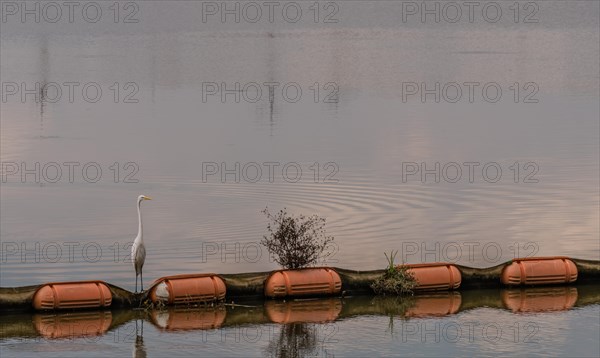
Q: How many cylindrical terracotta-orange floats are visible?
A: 5